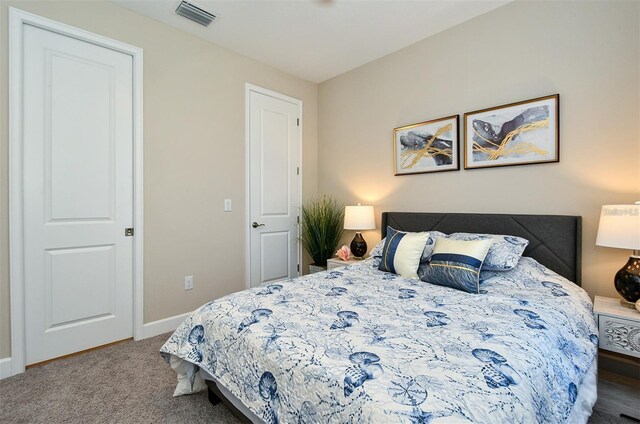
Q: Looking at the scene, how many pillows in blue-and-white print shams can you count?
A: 2